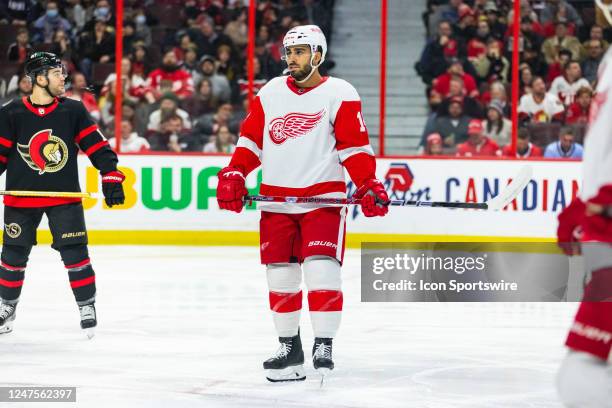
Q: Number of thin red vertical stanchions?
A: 4